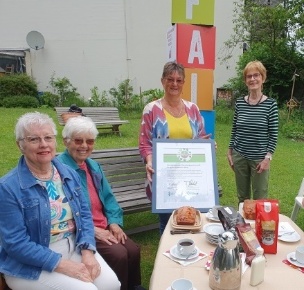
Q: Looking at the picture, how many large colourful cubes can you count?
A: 4